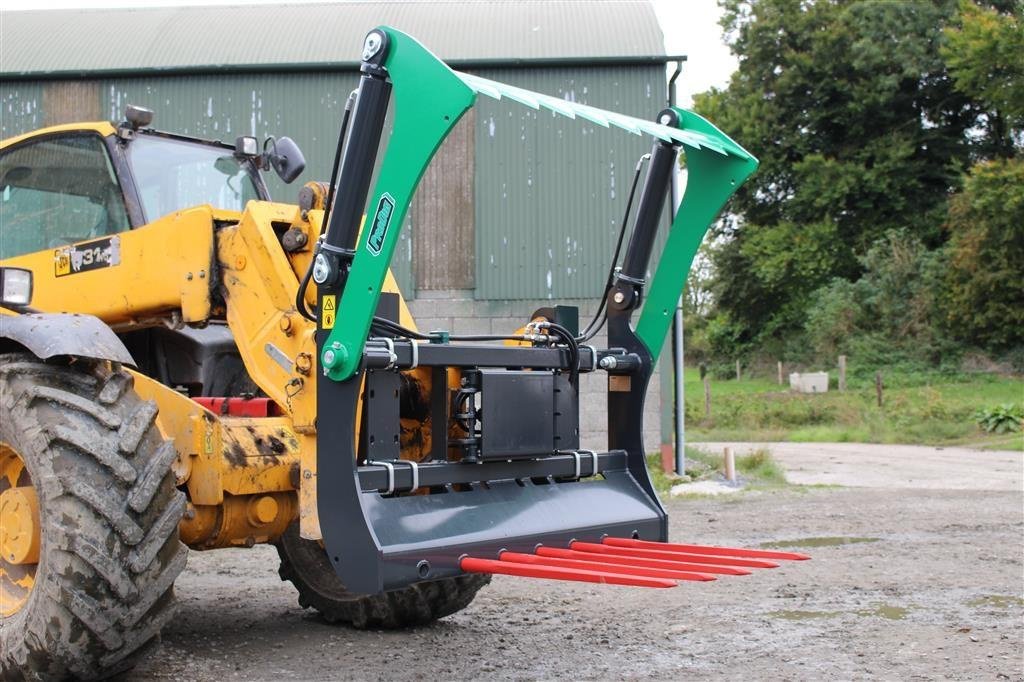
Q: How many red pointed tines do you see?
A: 5